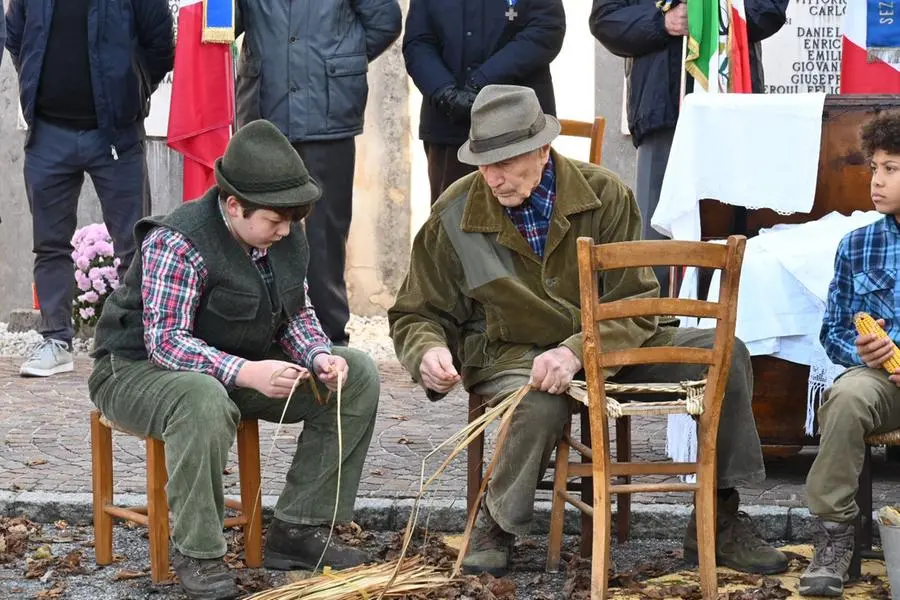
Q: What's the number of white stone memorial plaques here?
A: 2